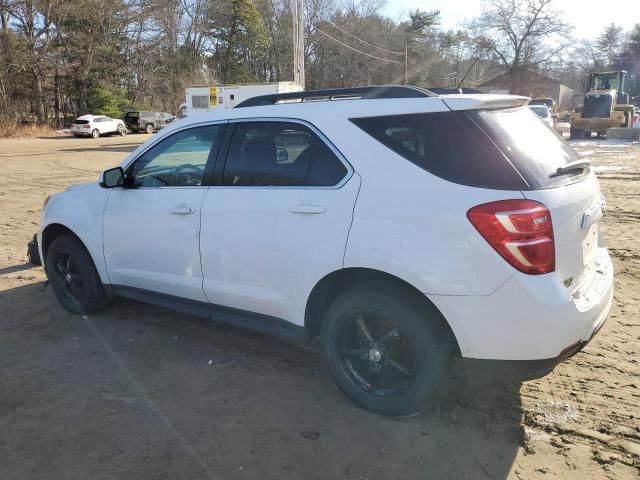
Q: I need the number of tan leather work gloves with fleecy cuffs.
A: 0